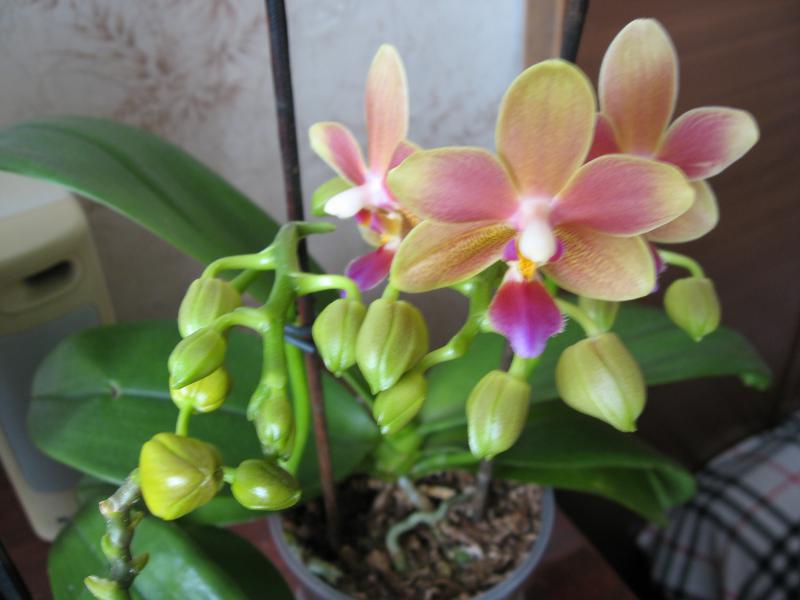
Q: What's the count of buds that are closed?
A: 13